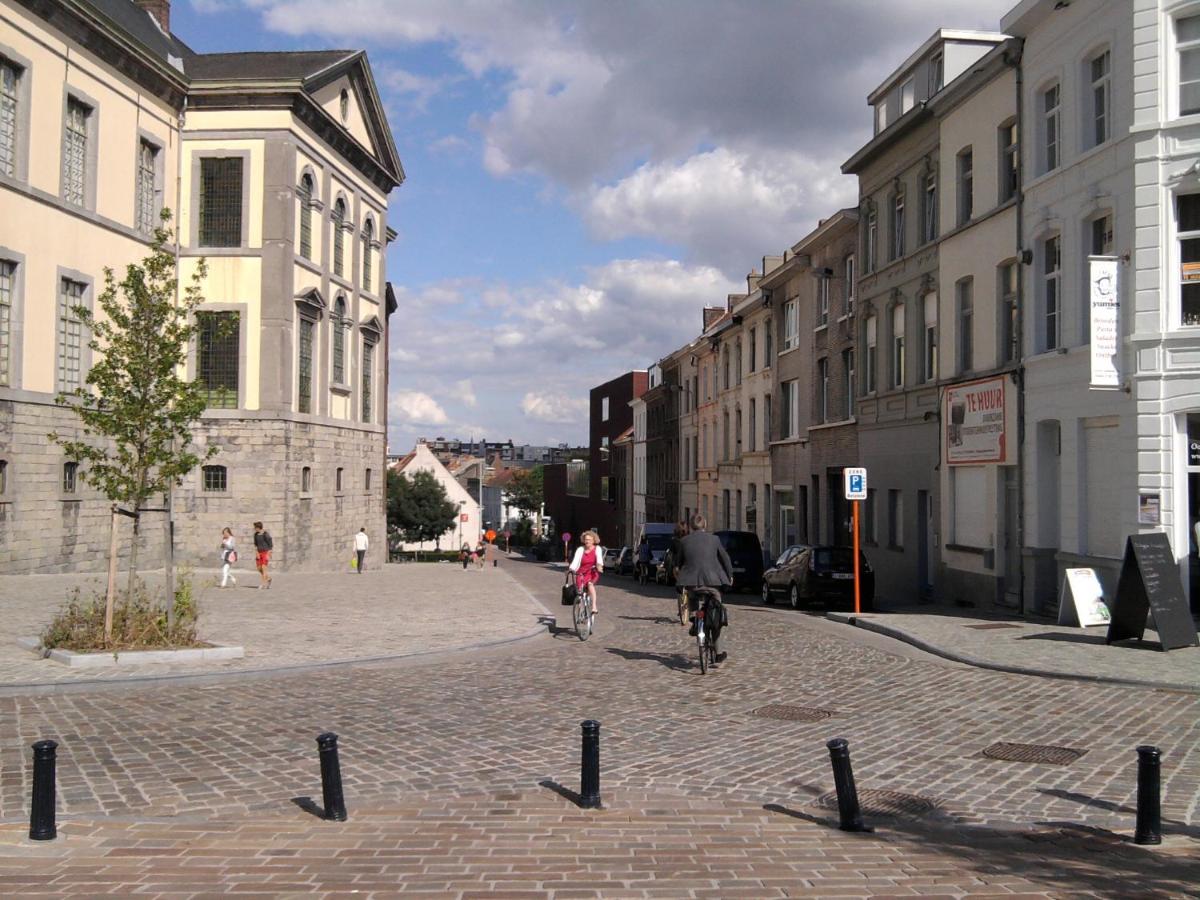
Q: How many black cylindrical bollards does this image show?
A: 5